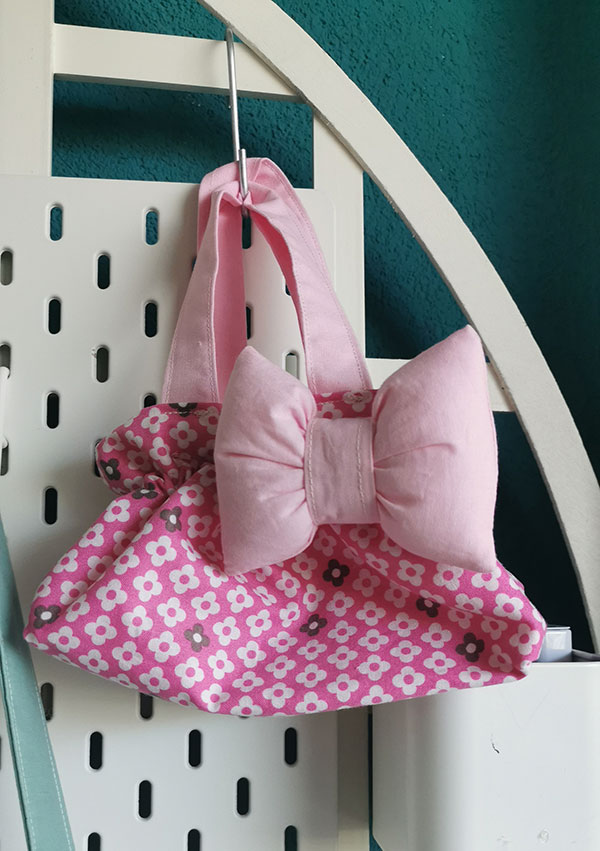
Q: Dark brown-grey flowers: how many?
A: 10